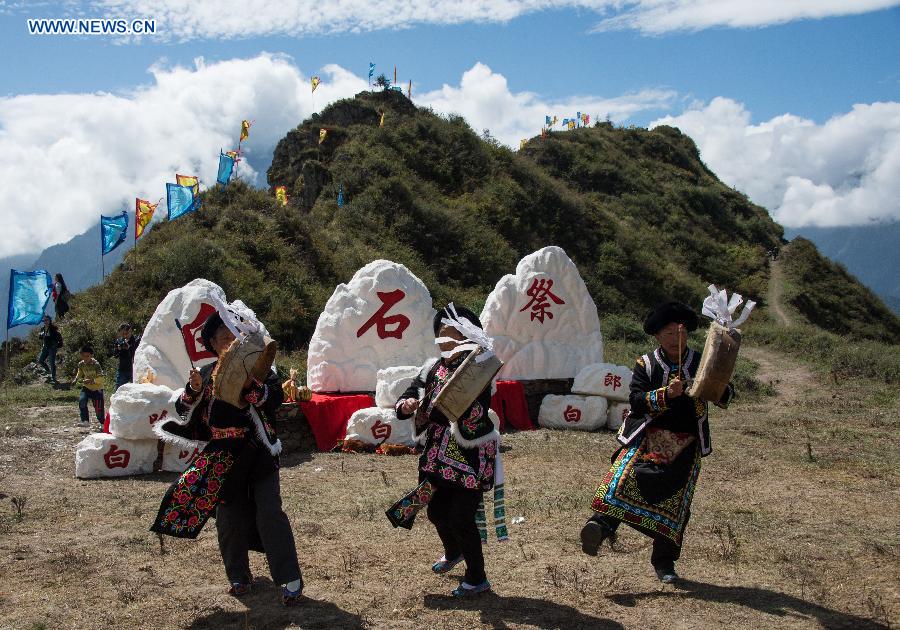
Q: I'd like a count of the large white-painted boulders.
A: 3